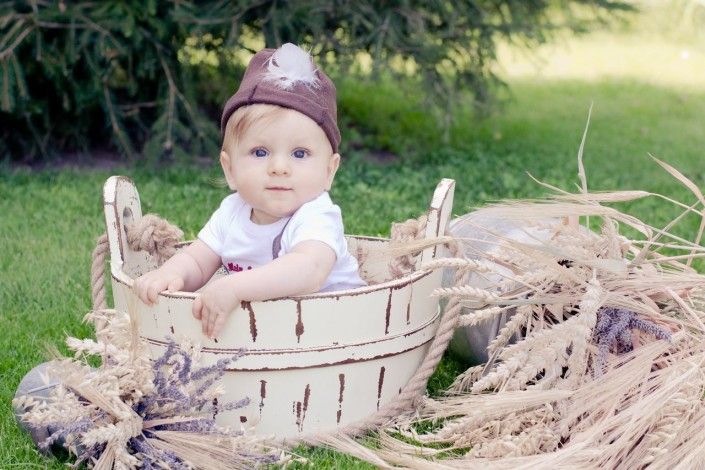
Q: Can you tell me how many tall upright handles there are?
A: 2